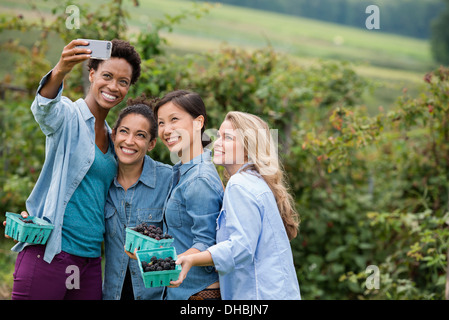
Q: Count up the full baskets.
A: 2